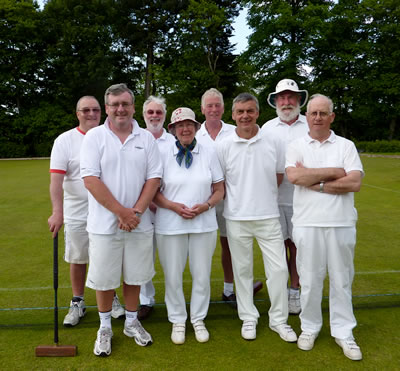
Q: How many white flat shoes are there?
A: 6